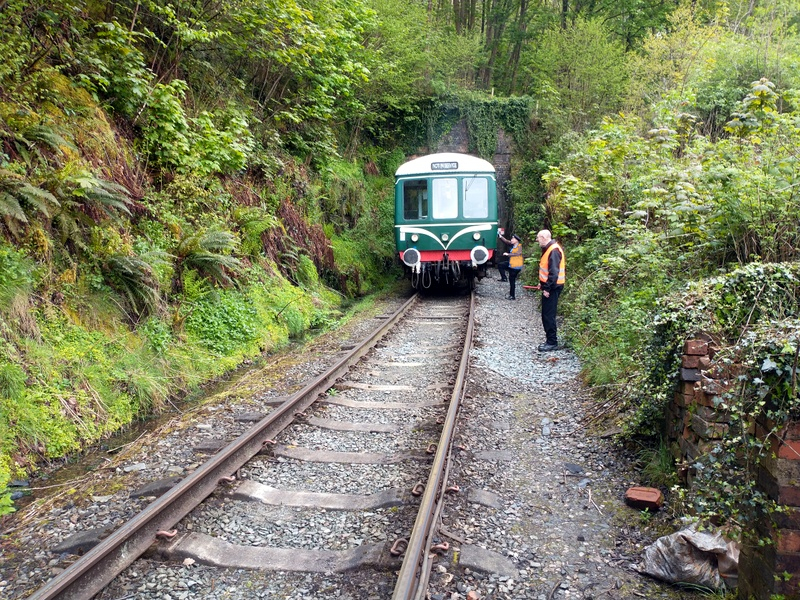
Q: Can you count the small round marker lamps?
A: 3